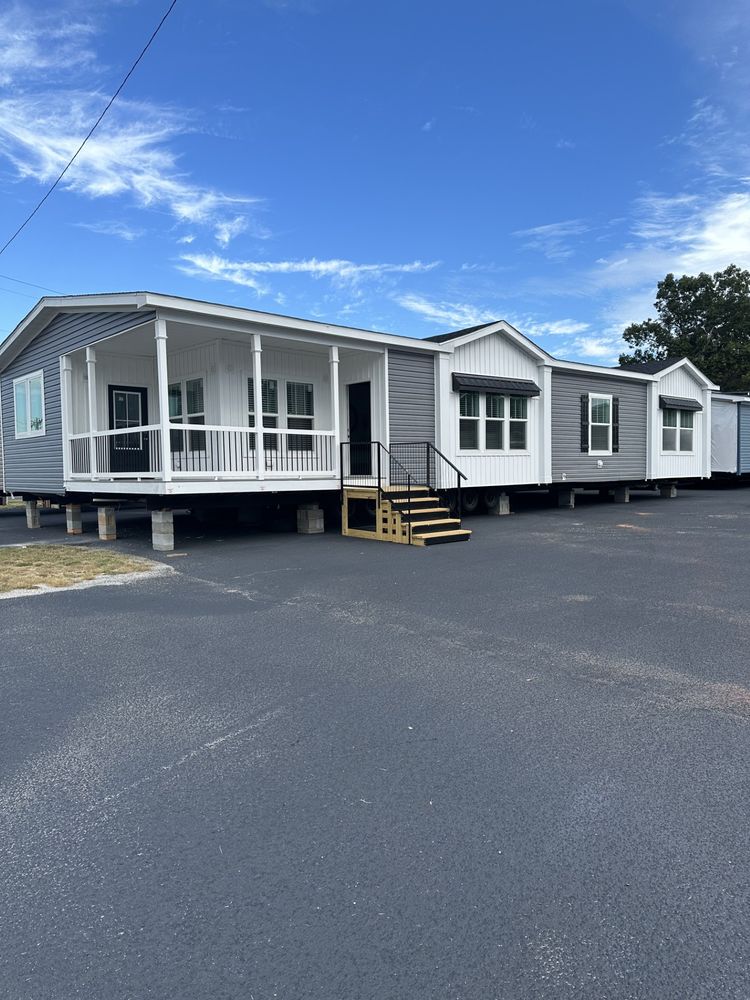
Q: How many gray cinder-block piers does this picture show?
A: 9